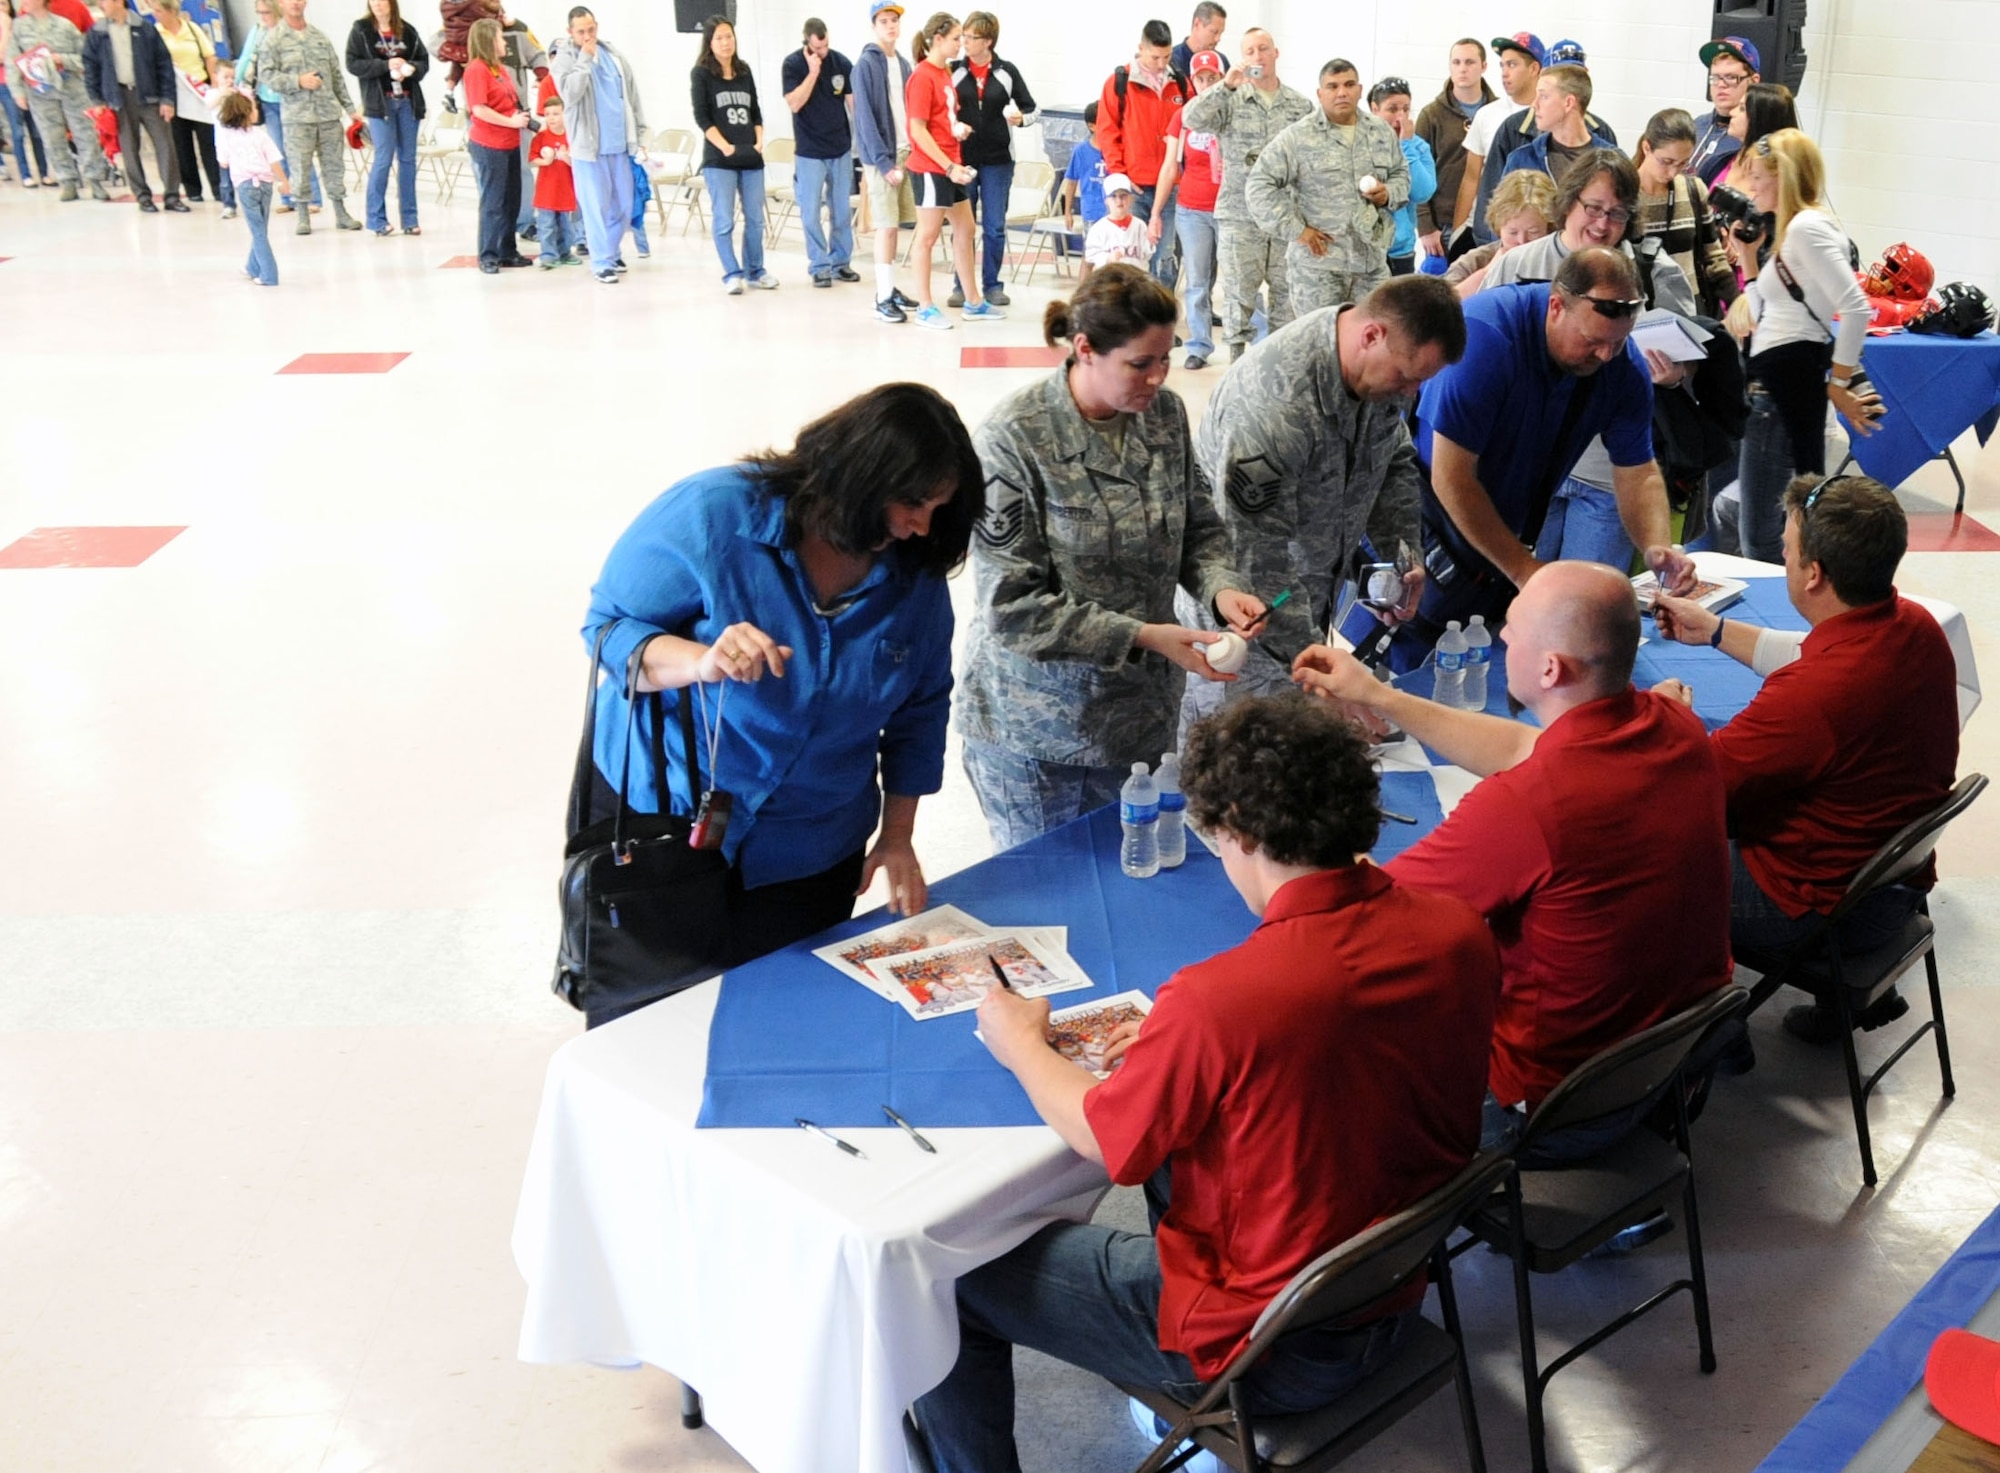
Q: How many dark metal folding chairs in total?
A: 3